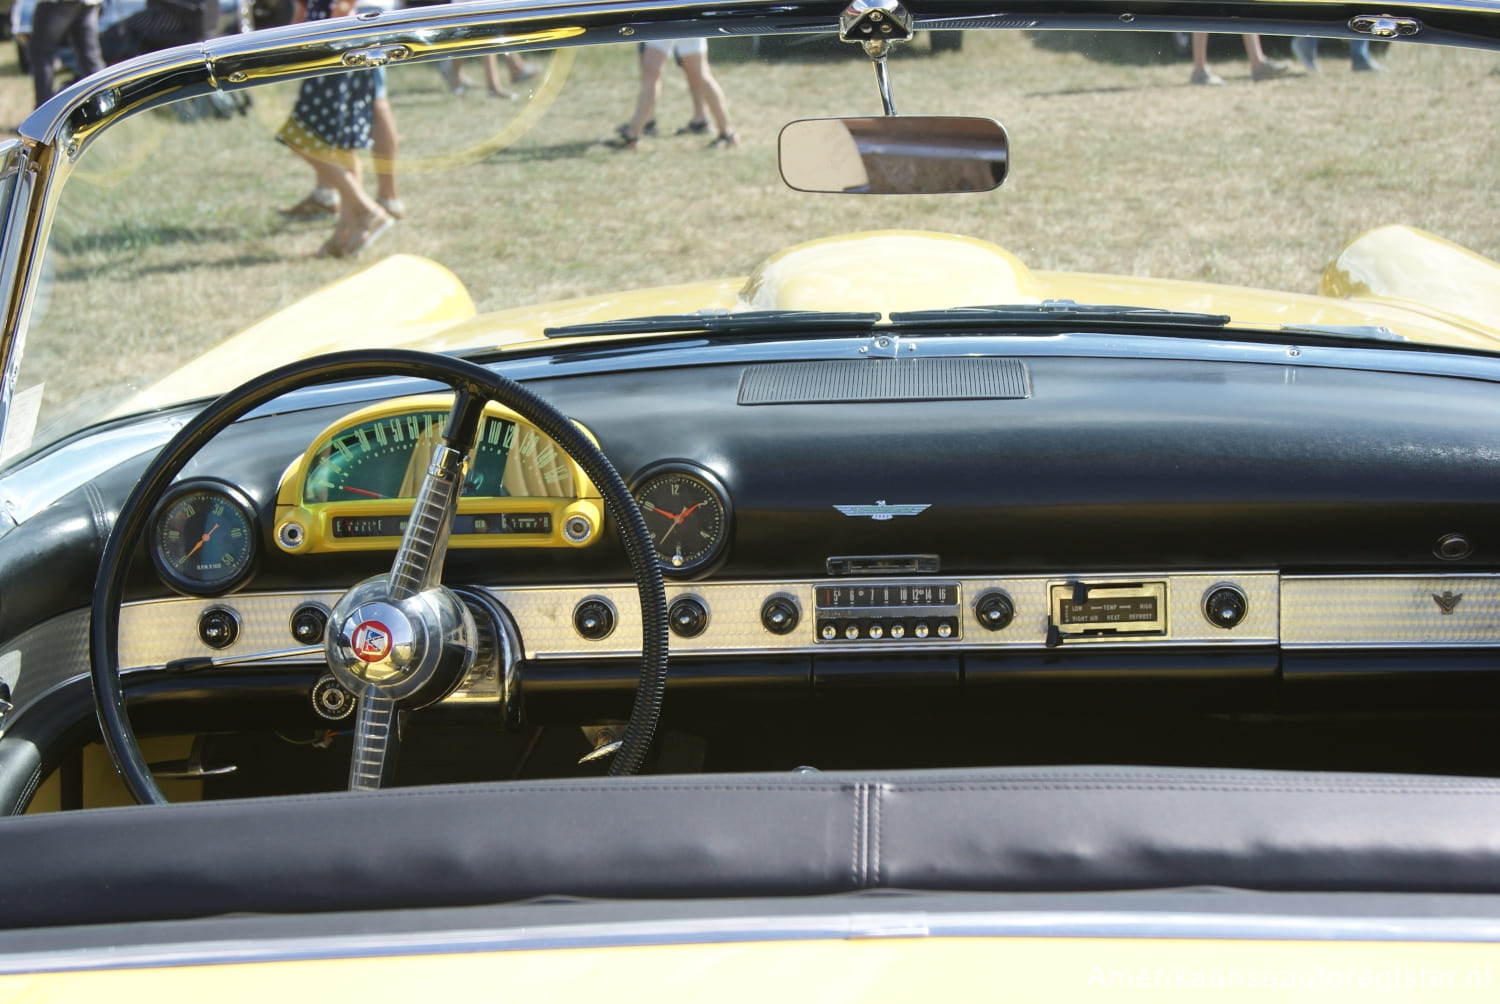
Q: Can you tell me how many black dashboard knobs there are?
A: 7